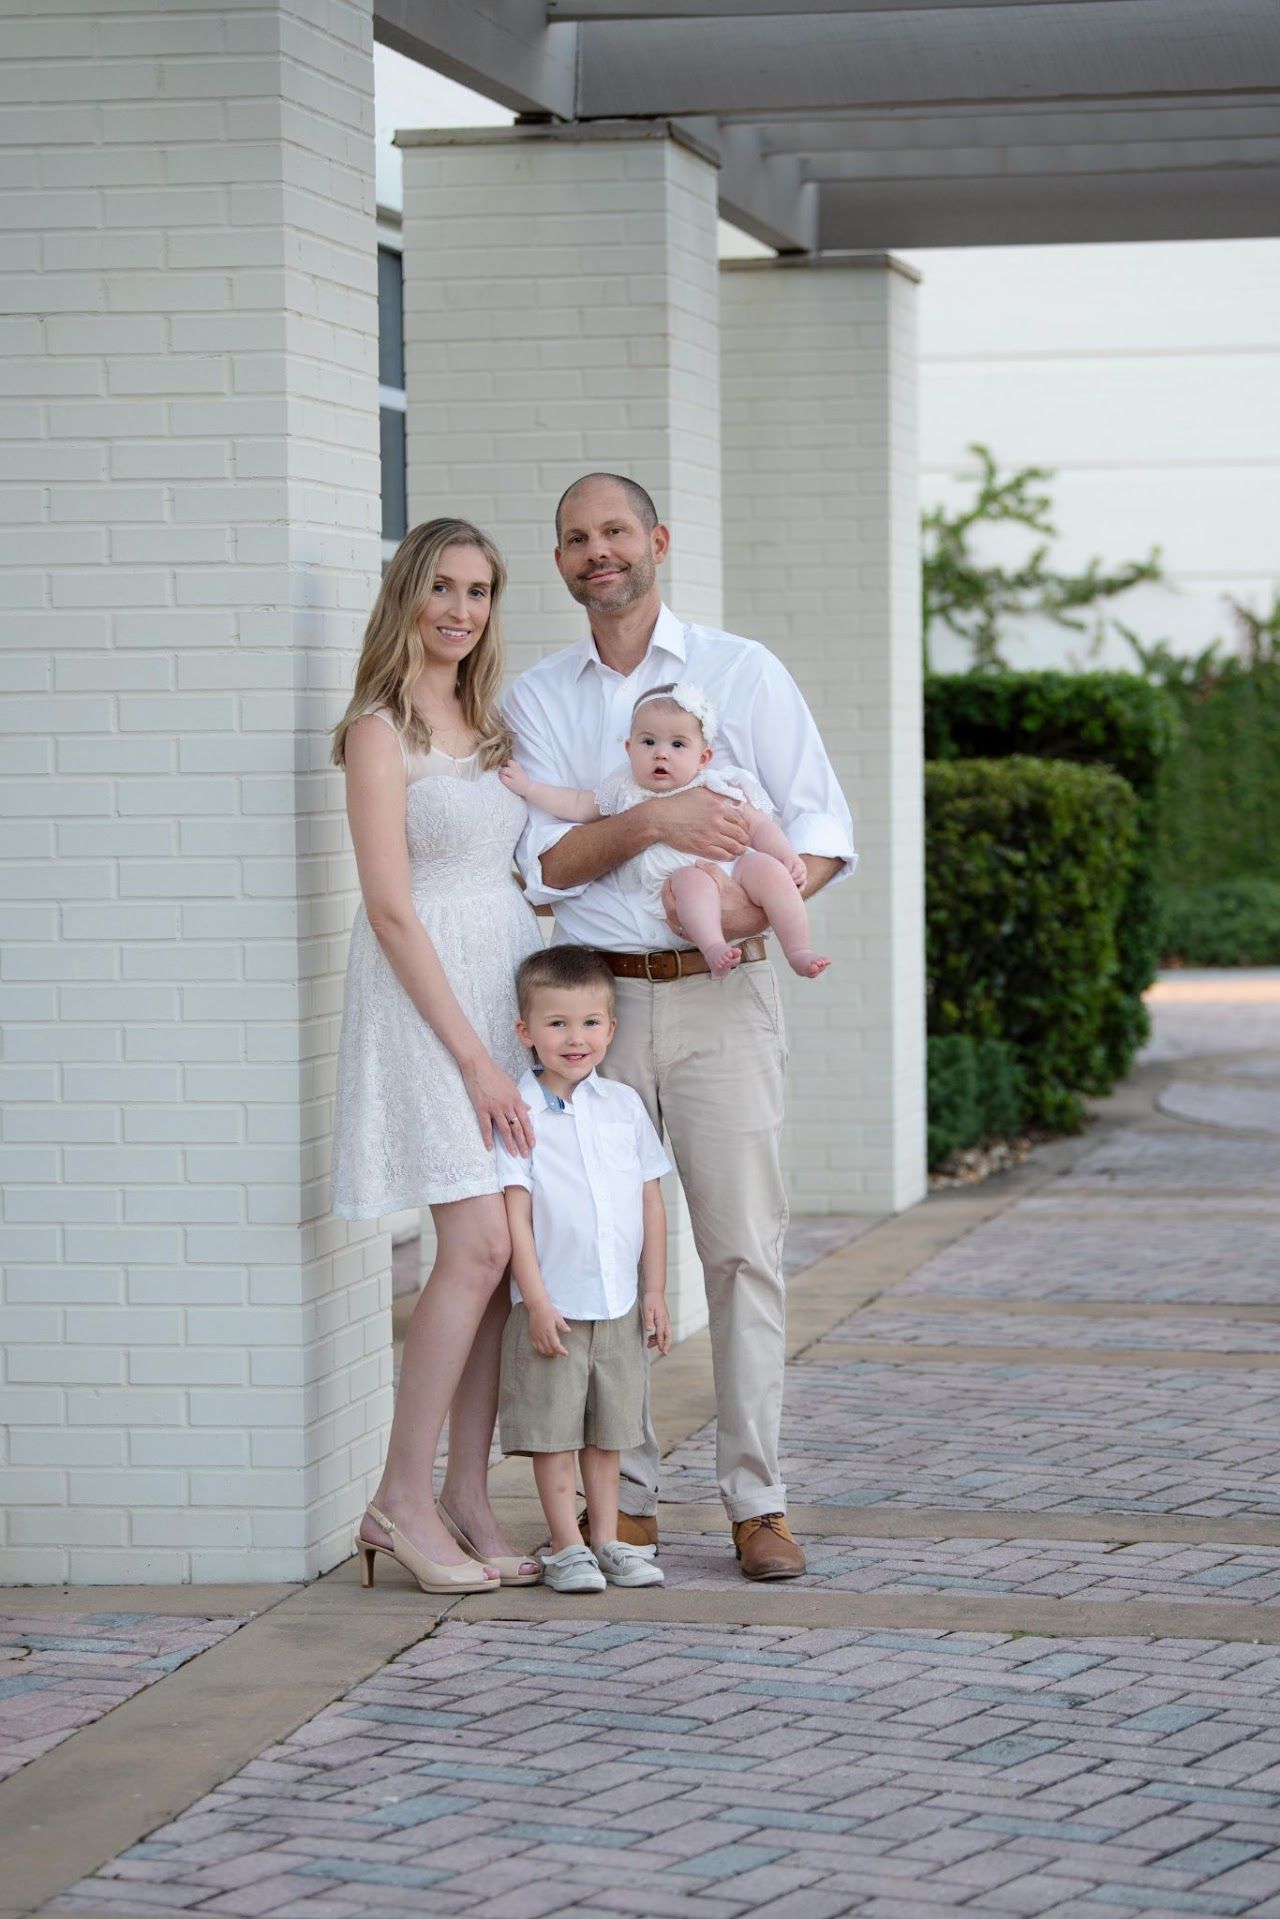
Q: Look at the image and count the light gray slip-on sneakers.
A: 2